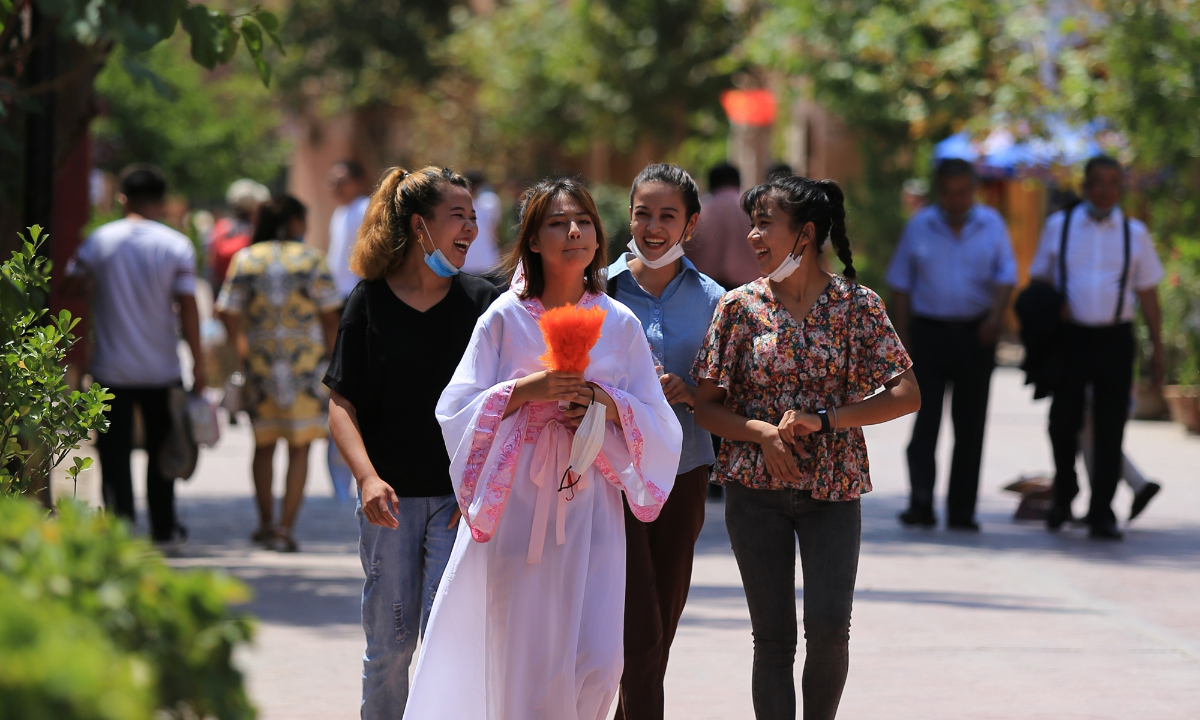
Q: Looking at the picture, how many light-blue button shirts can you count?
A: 2